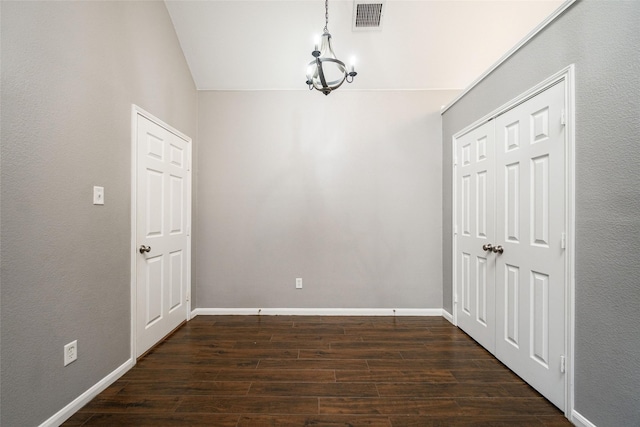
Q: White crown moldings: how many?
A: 1